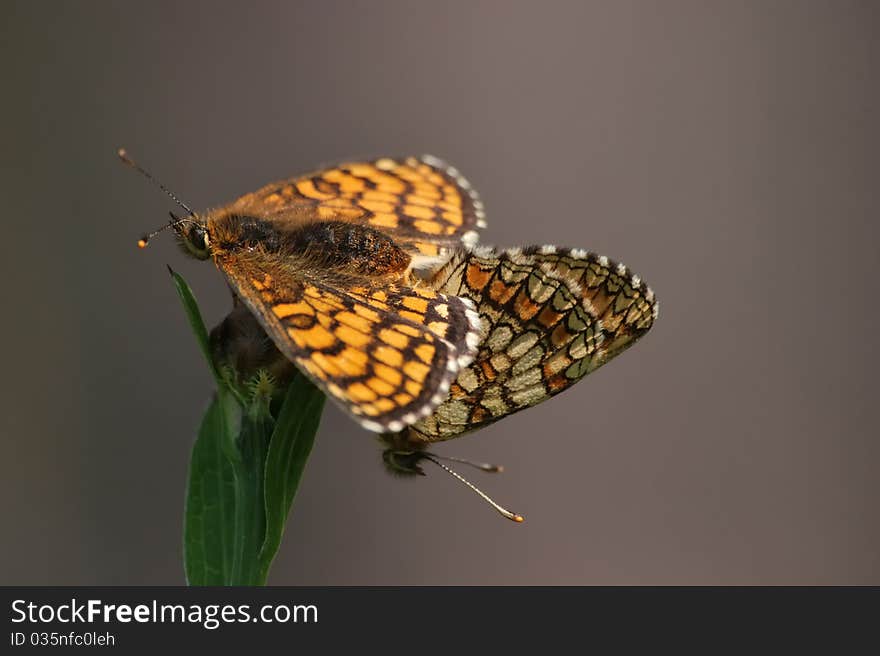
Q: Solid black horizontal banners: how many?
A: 1